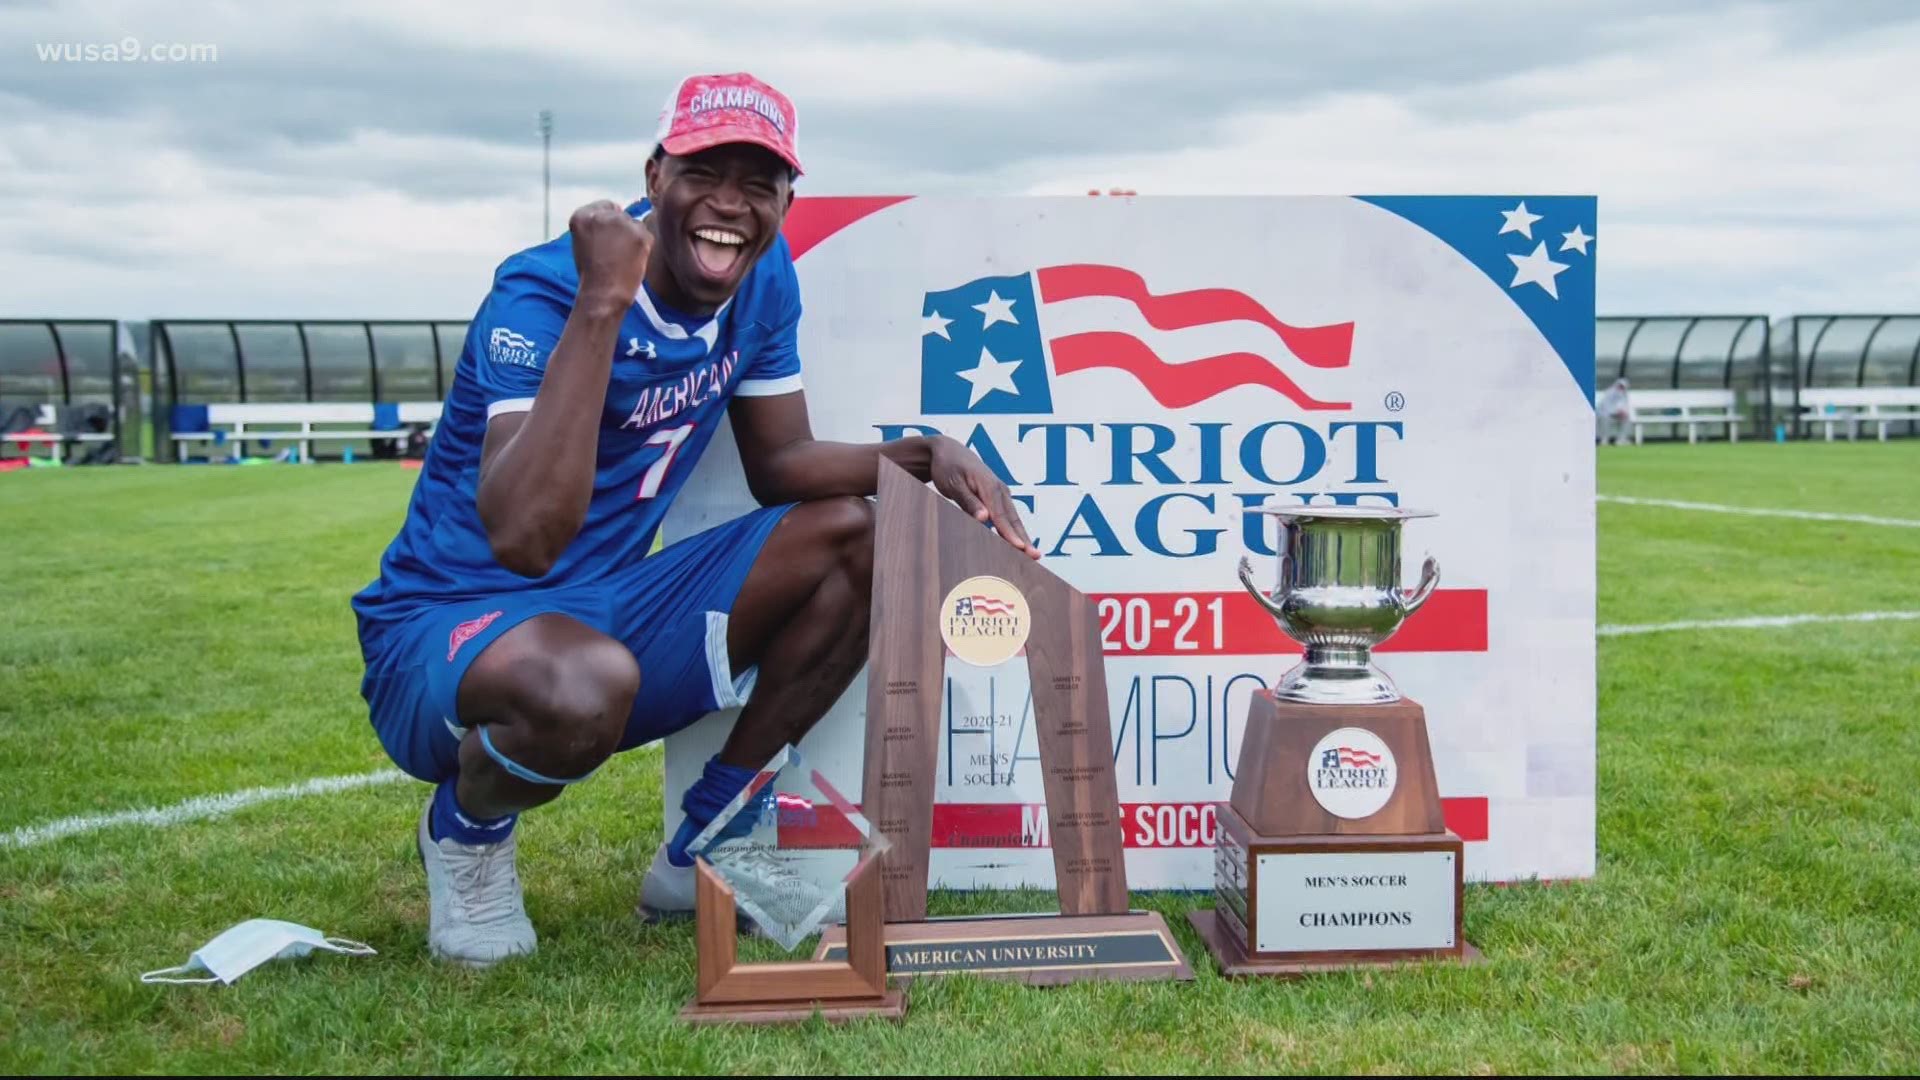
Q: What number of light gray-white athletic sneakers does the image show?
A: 2